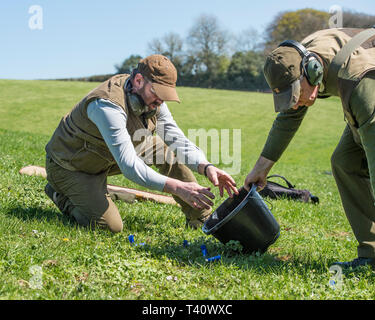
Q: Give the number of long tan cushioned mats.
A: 1